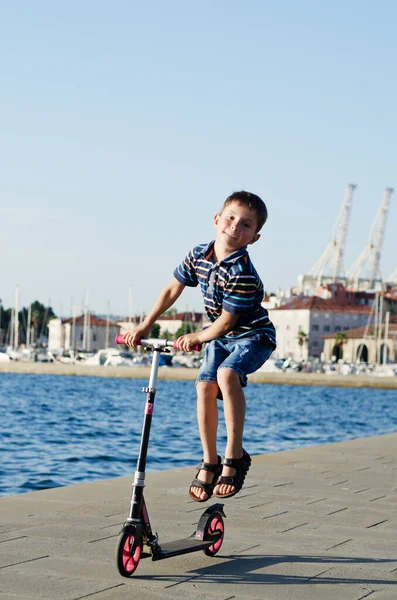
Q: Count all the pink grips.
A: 2